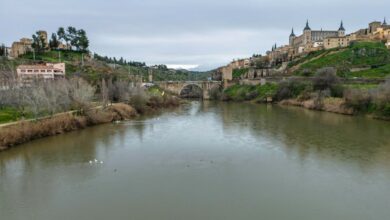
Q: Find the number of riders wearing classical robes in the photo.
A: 0